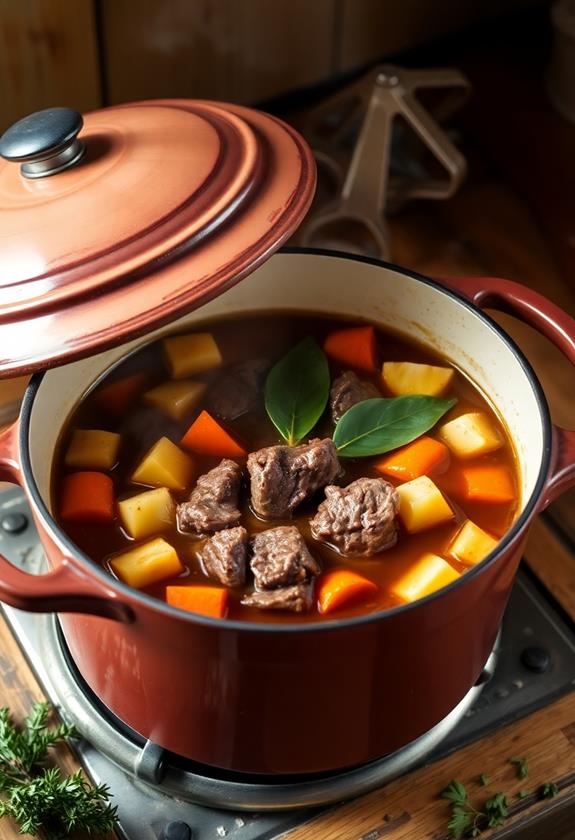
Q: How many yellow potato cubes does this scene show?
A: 11